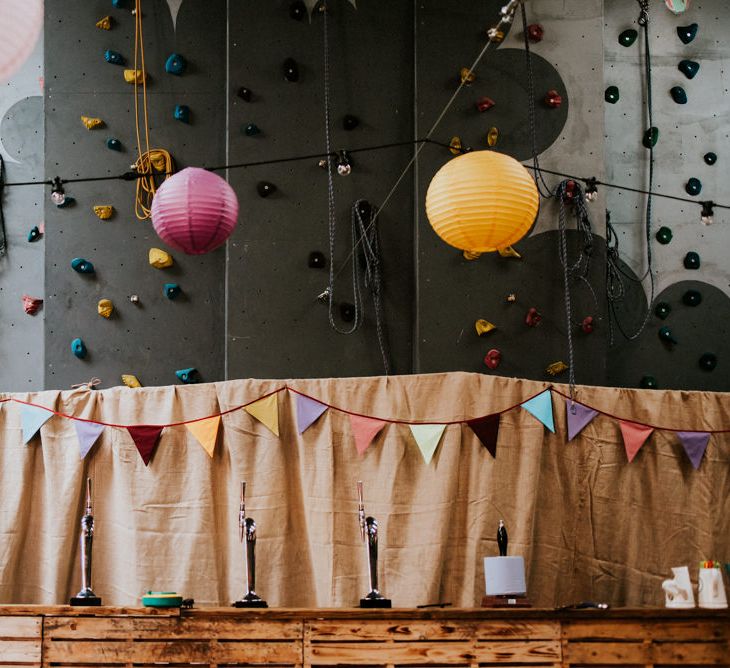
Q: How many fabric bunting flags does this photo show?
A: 13